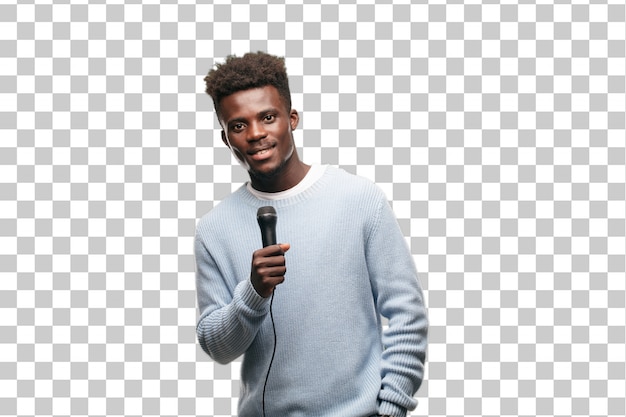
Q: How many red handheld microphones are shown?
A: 0